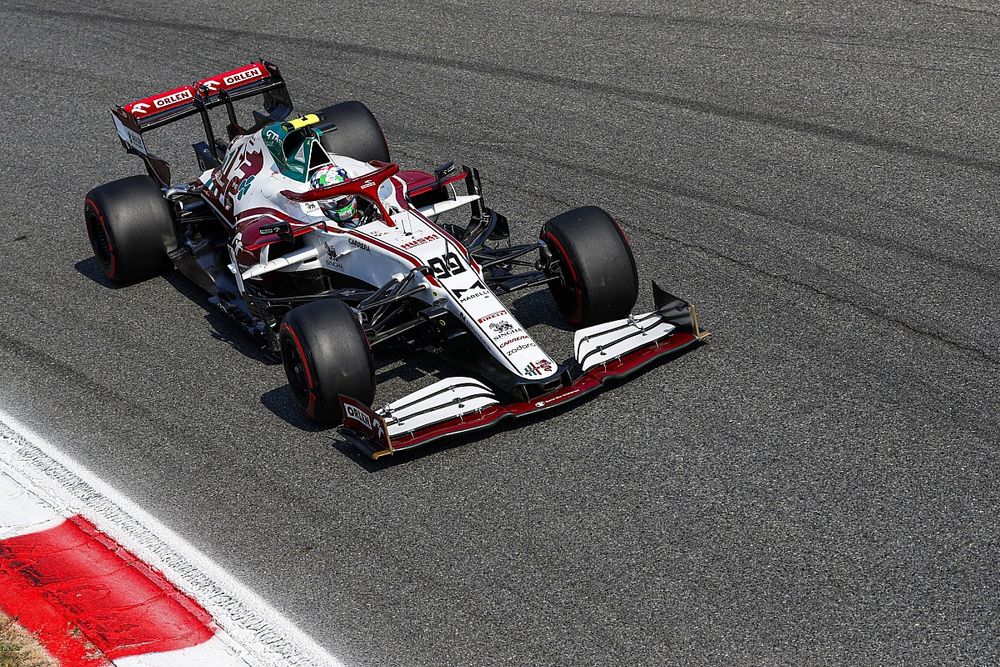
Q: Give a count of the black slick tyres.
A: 4